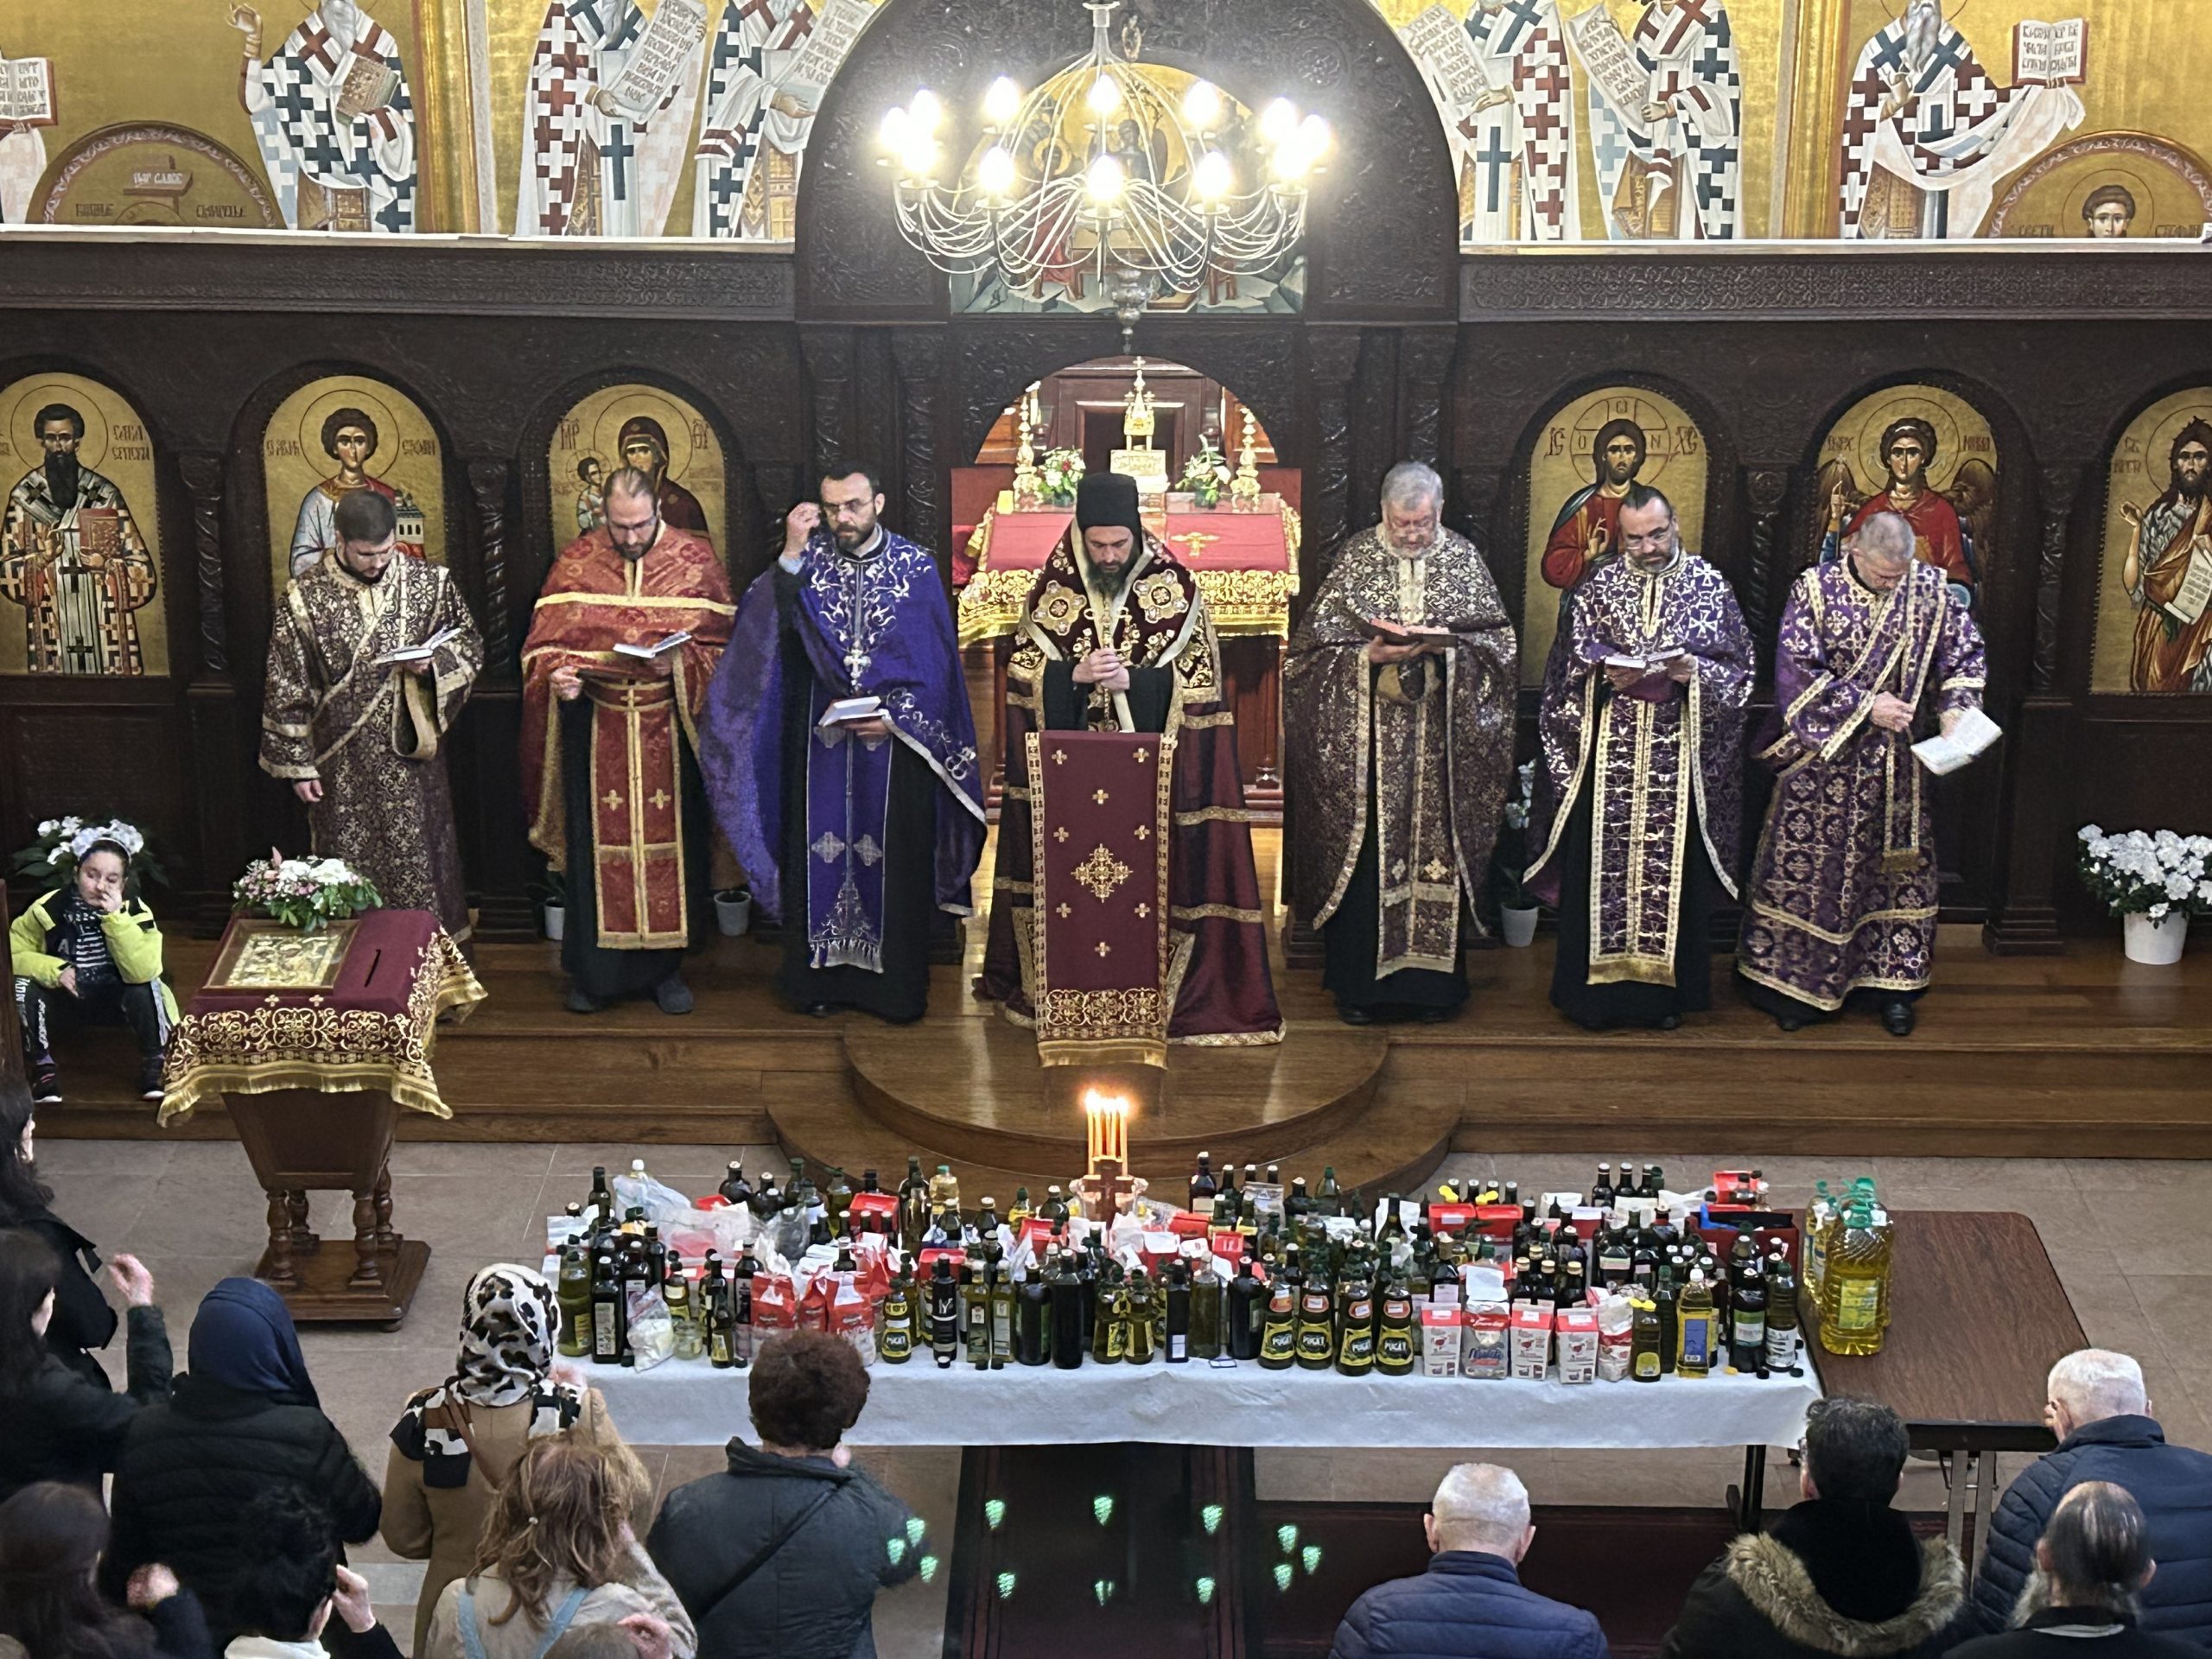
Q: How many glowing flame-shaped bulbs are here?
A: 12